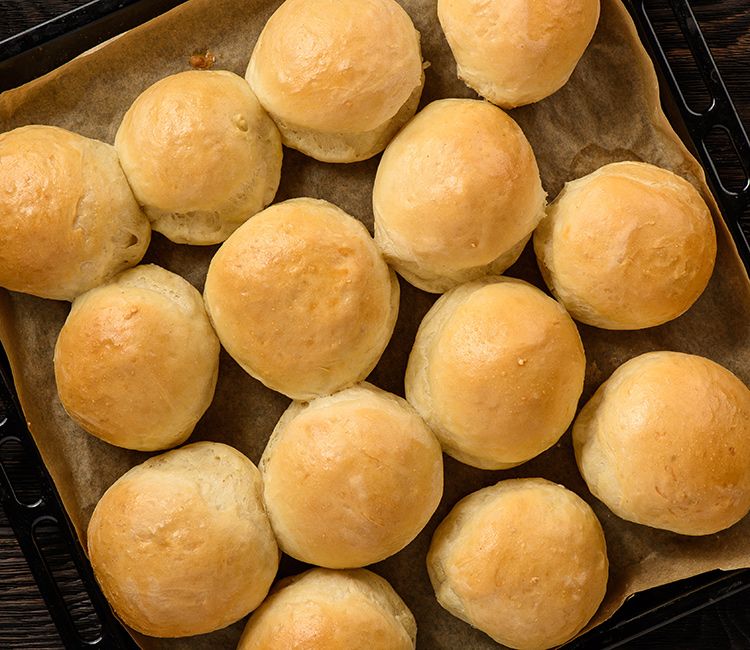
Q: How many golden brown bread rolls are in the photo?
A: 14